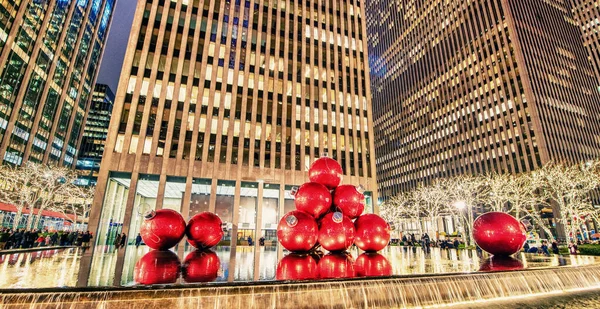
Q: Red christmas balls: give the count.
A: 9